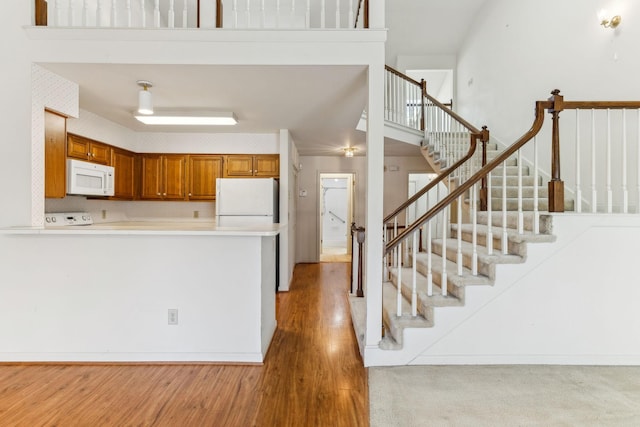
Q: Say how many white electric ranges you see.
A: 1